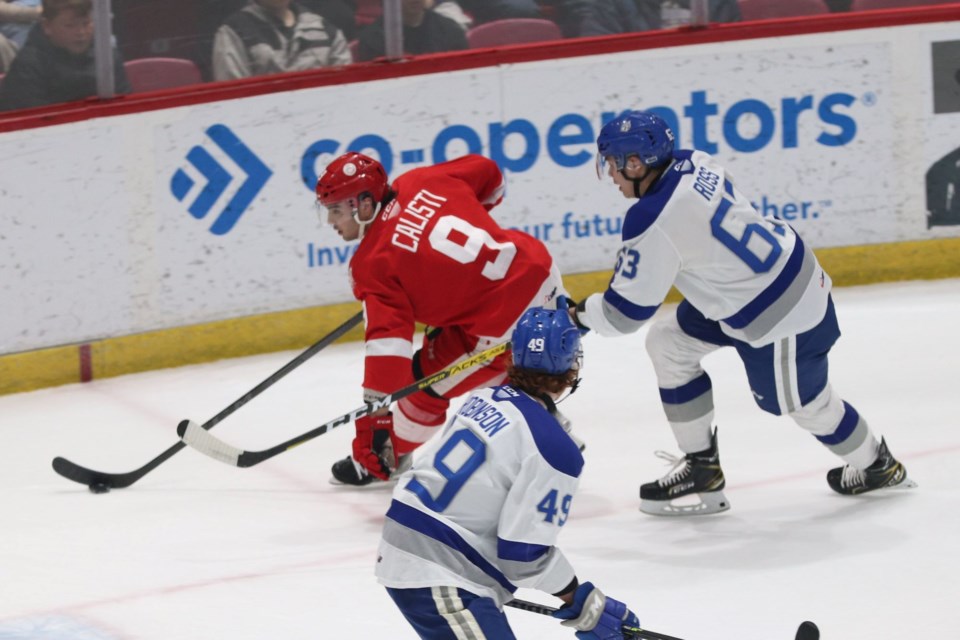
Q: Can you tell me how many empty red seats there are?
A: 4